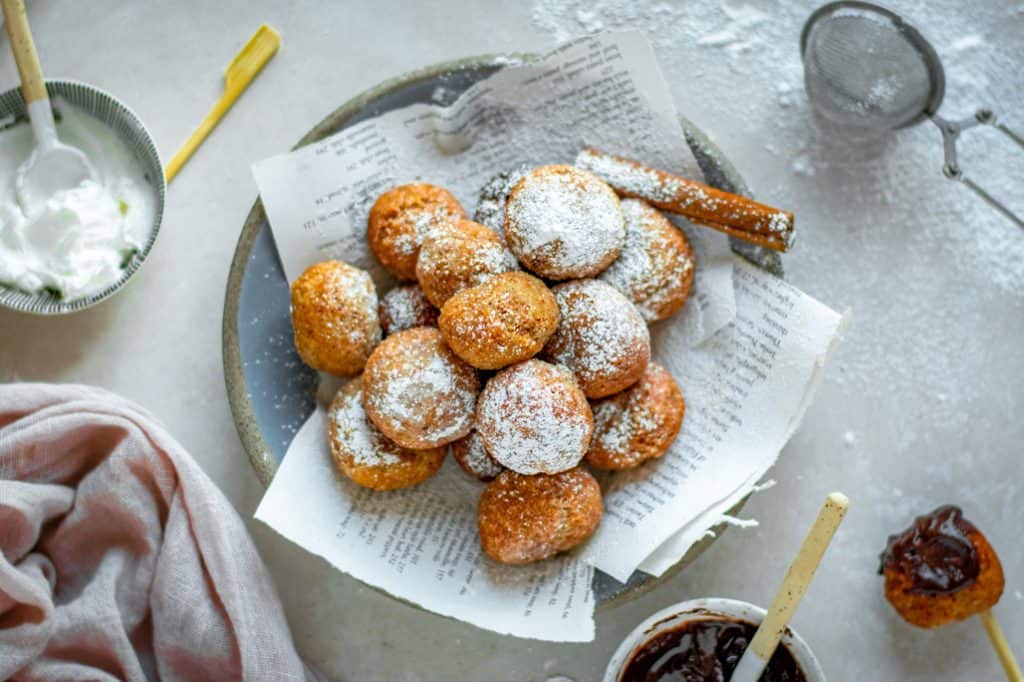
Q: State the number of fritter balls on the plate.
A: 15